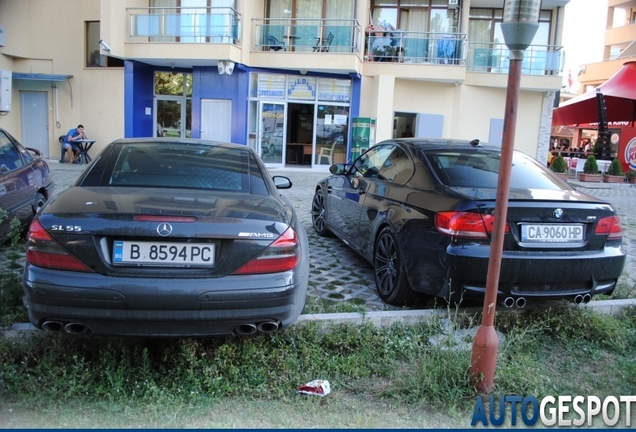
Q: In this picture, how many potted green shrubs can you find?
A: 3